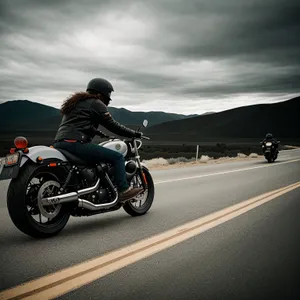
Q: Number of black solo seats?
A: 1